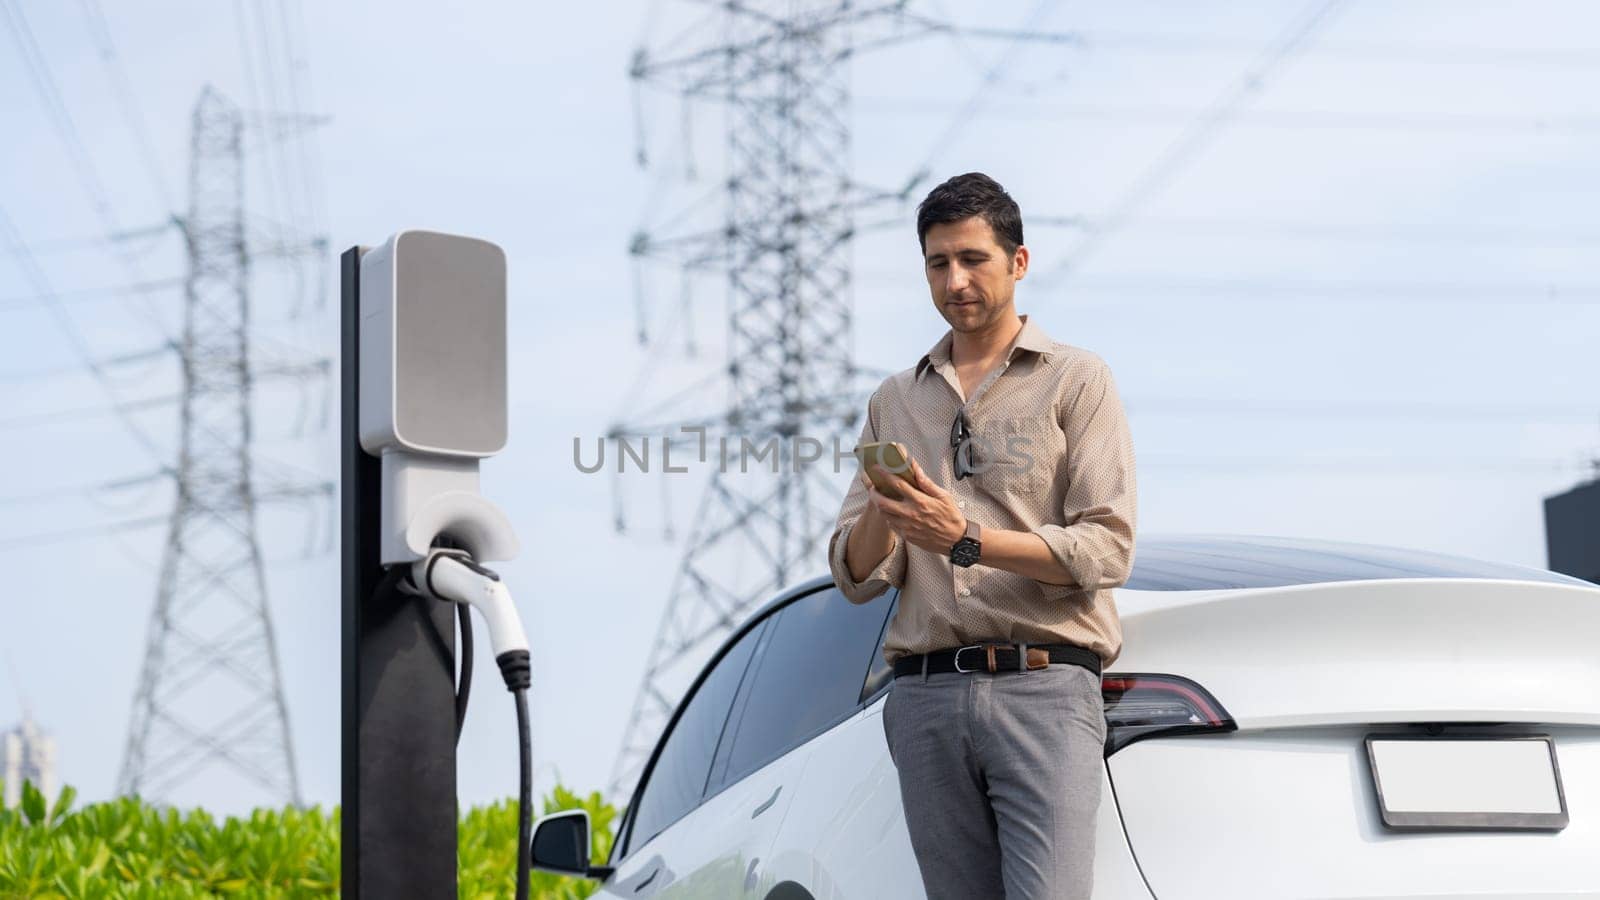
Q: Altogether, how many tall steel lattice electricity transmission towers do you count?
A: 2